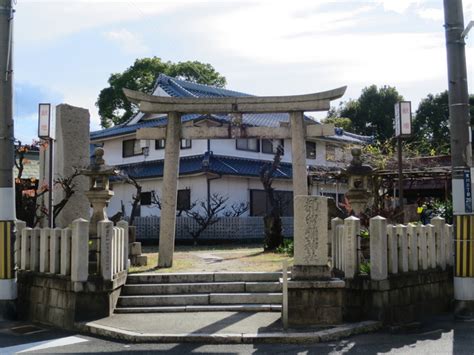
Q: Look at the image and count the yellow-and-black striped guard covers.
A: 2